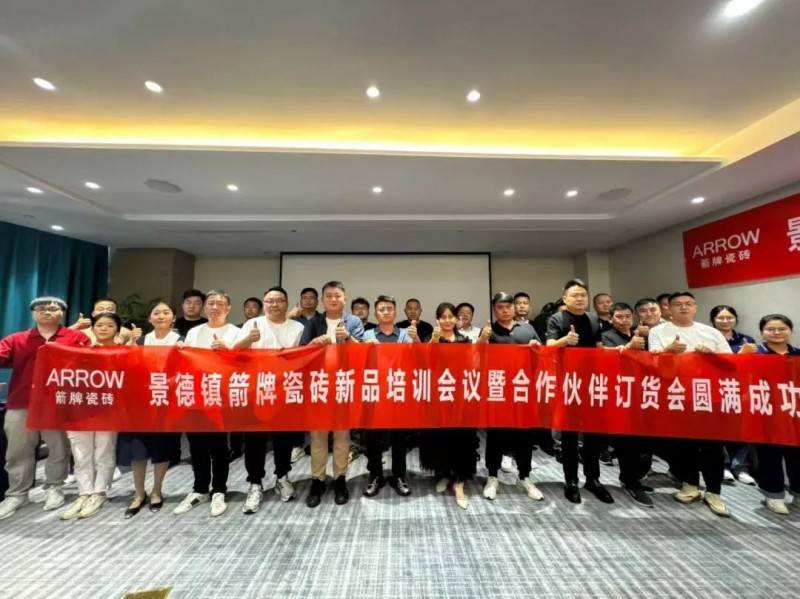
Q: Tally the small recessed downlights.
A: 13